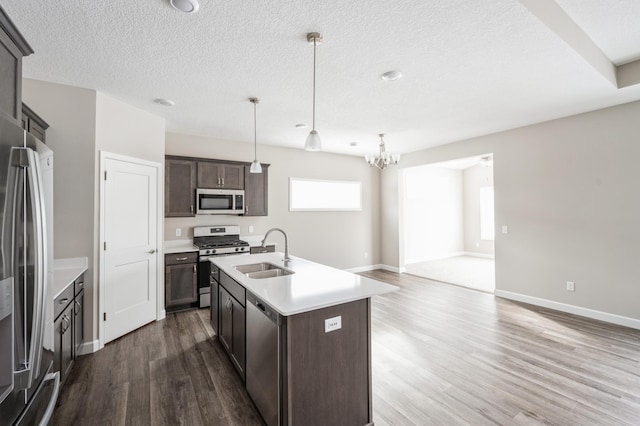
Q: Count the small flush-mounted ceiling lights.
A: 5